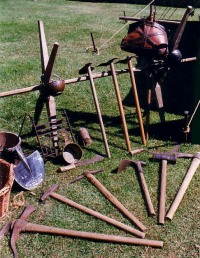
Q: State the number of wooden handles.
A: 11